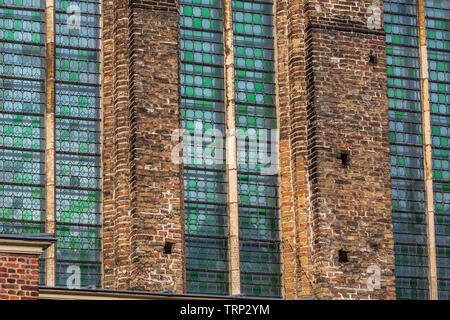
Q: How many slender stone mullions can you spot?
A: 3